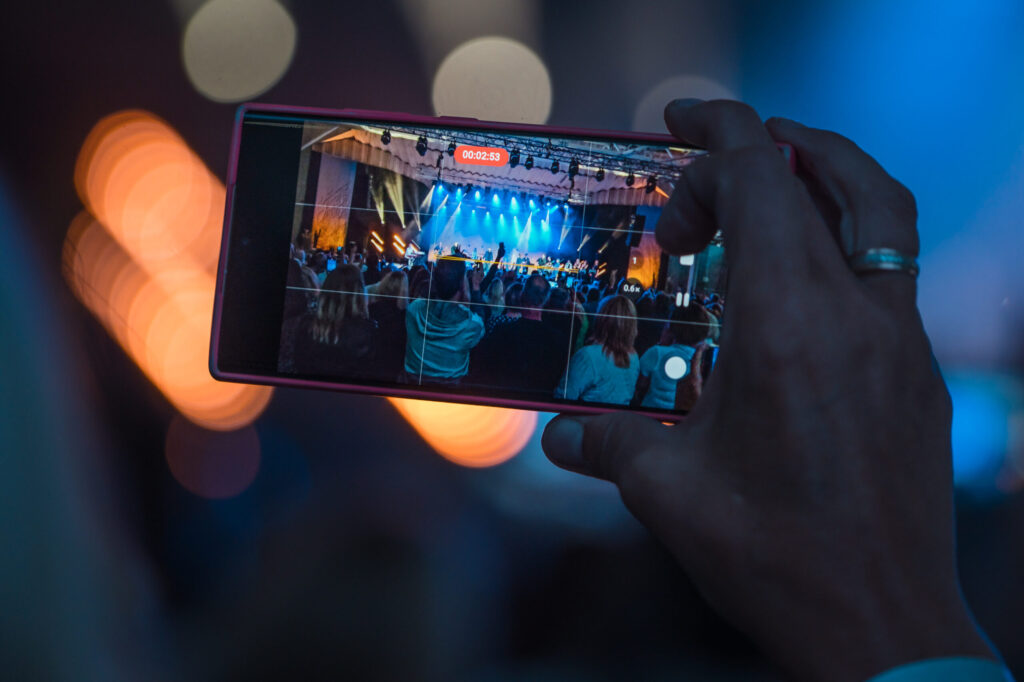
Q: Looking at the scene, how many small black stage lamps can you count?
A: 10